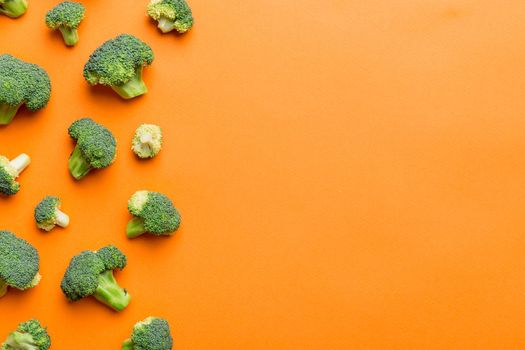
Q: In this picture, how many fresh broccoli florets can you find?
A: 14